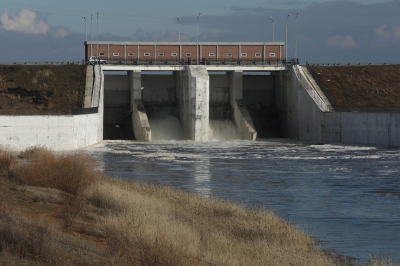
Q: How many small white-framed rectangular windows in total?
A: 12